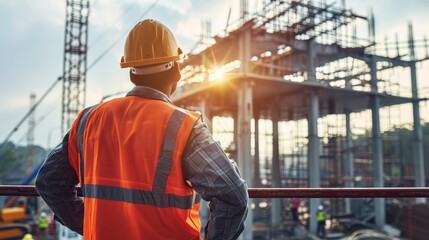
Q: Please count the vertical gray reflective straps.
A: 2